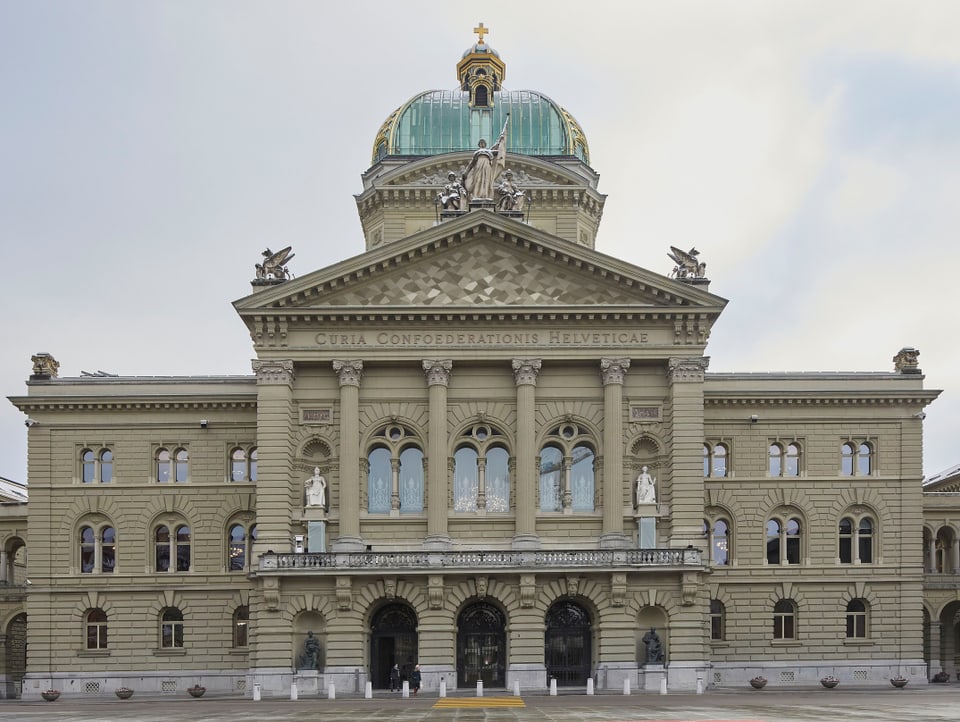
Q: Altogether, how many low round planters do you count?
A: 6